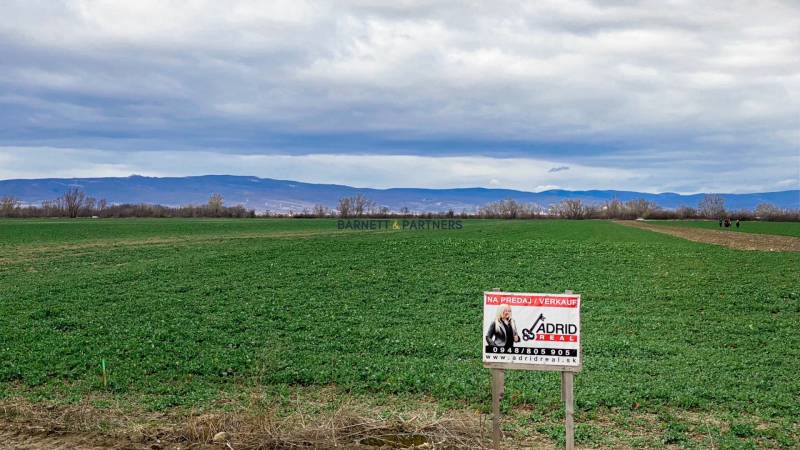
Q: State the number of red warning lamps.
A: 0